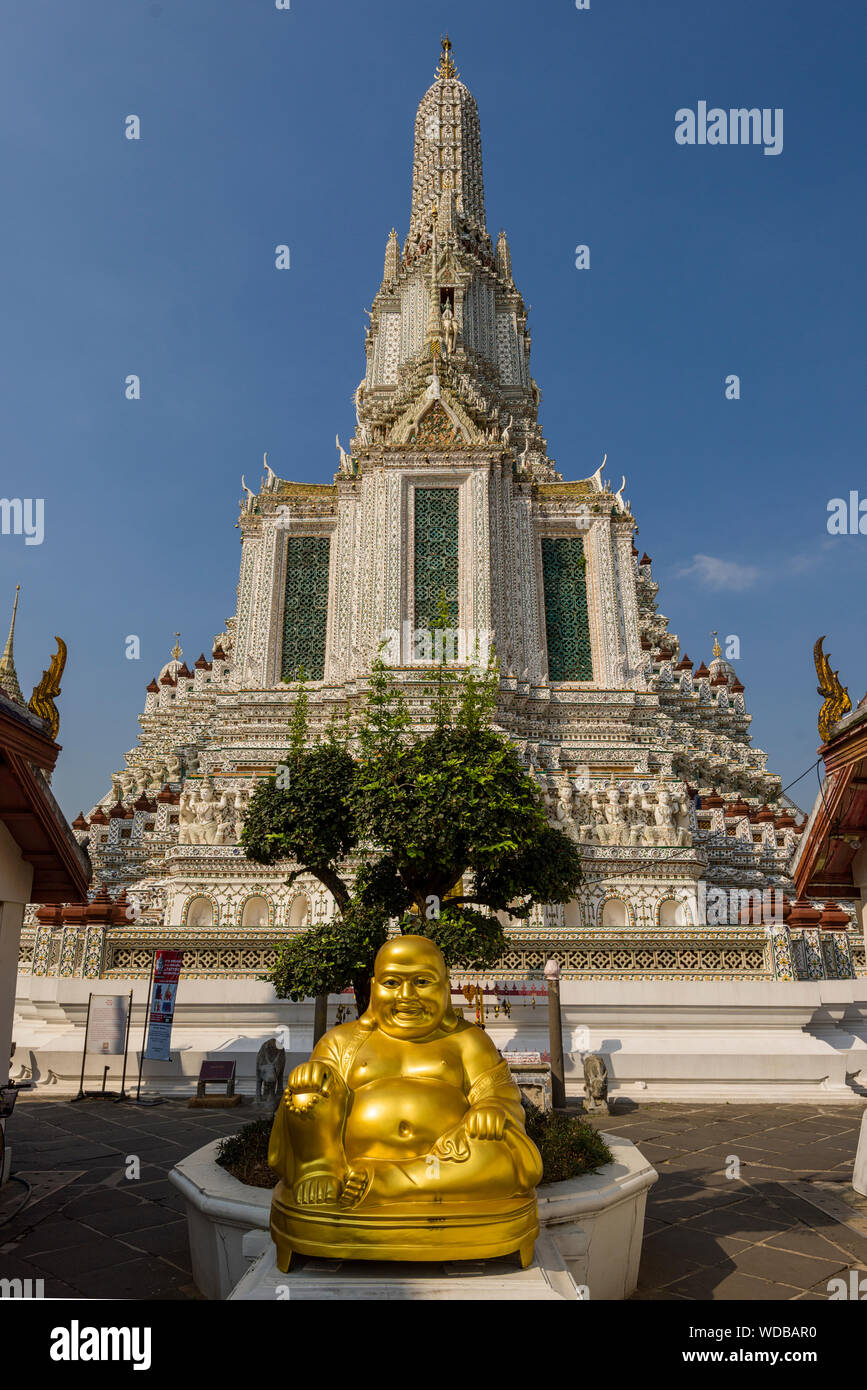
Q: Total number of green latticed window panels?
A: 3